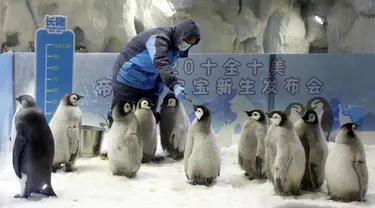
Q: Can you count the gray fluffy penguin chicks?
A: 9